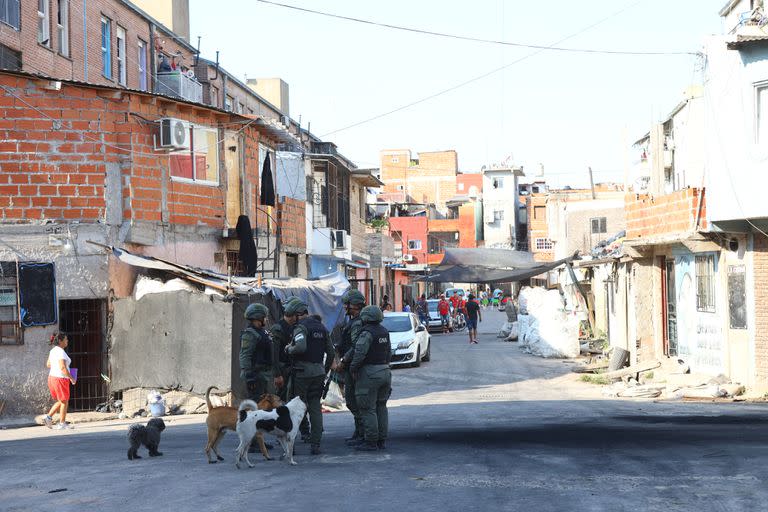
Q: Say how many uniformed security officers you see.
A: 5